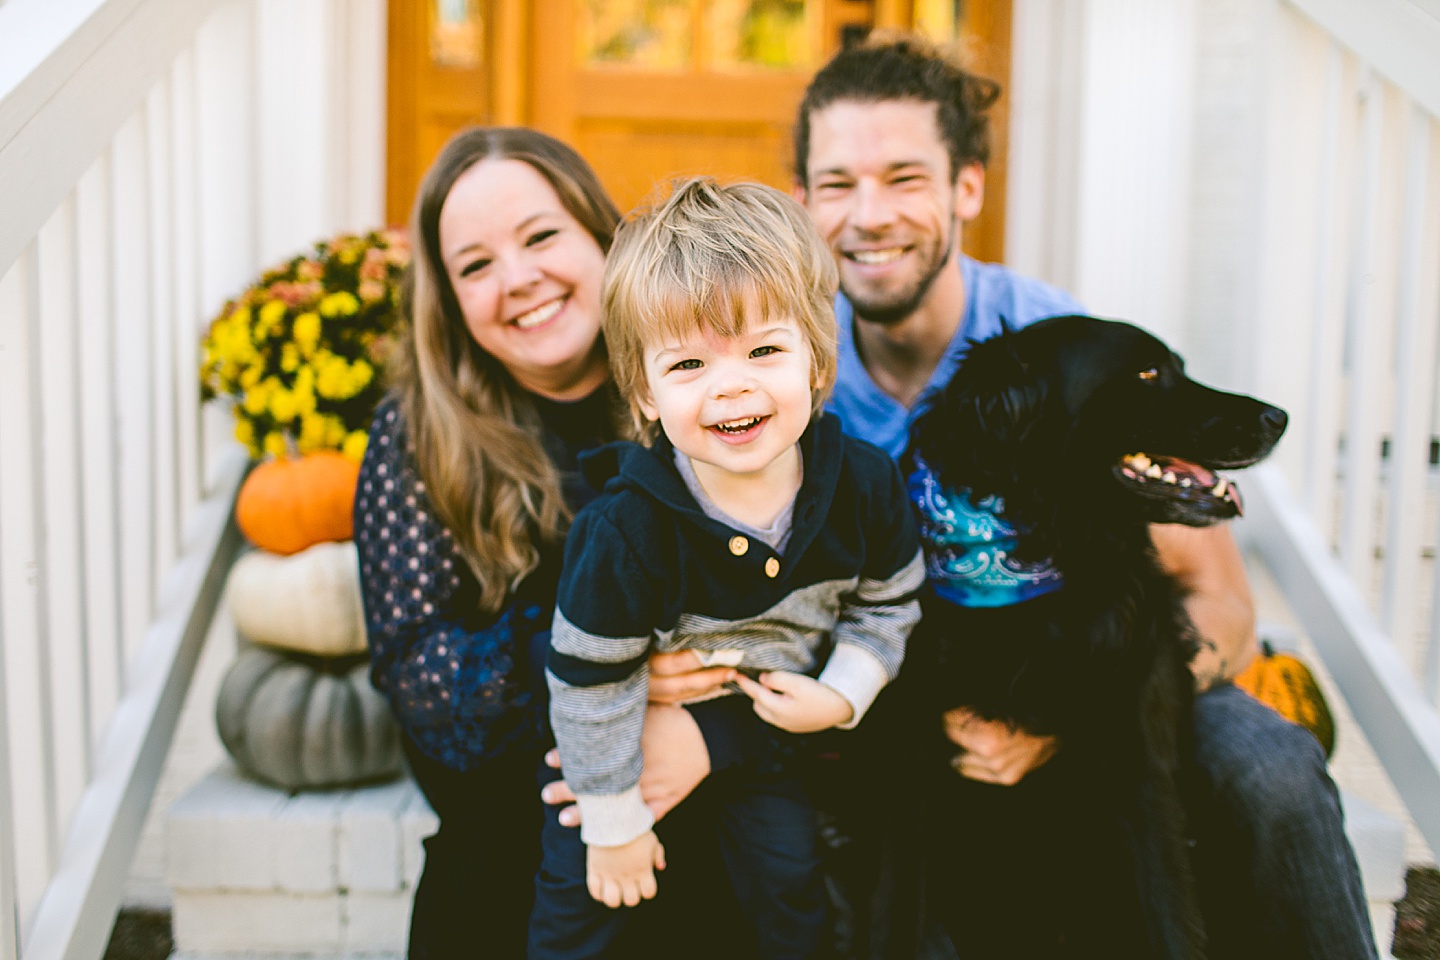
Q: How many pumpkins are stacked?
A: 3